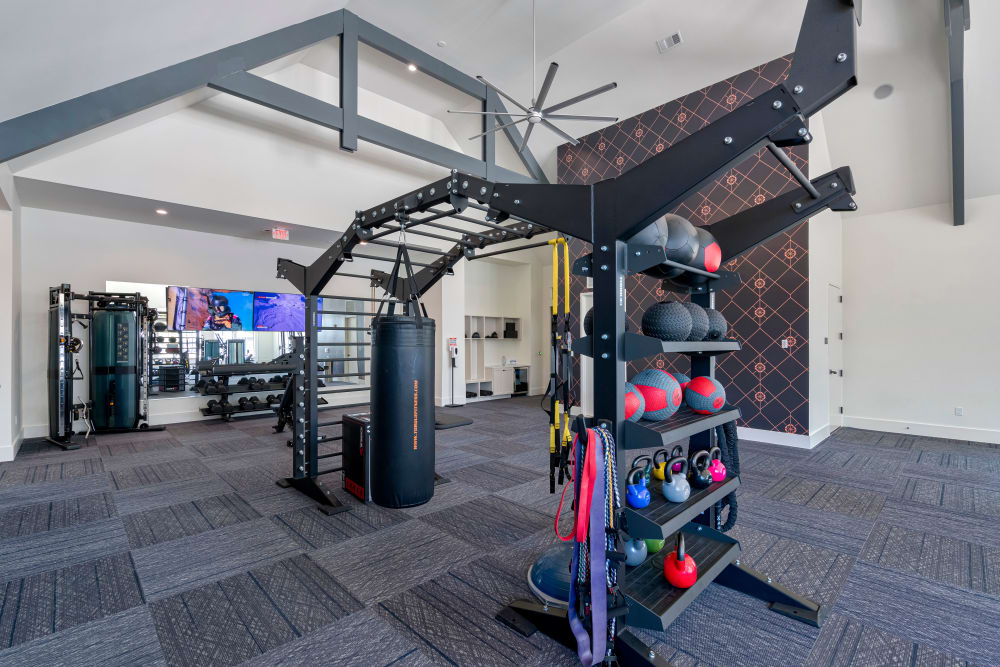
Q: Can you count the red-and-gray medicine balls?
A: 4